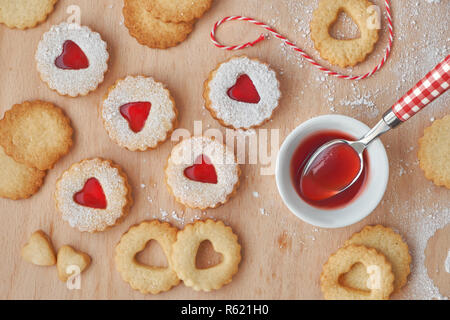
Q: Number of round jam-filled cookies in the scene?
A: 5